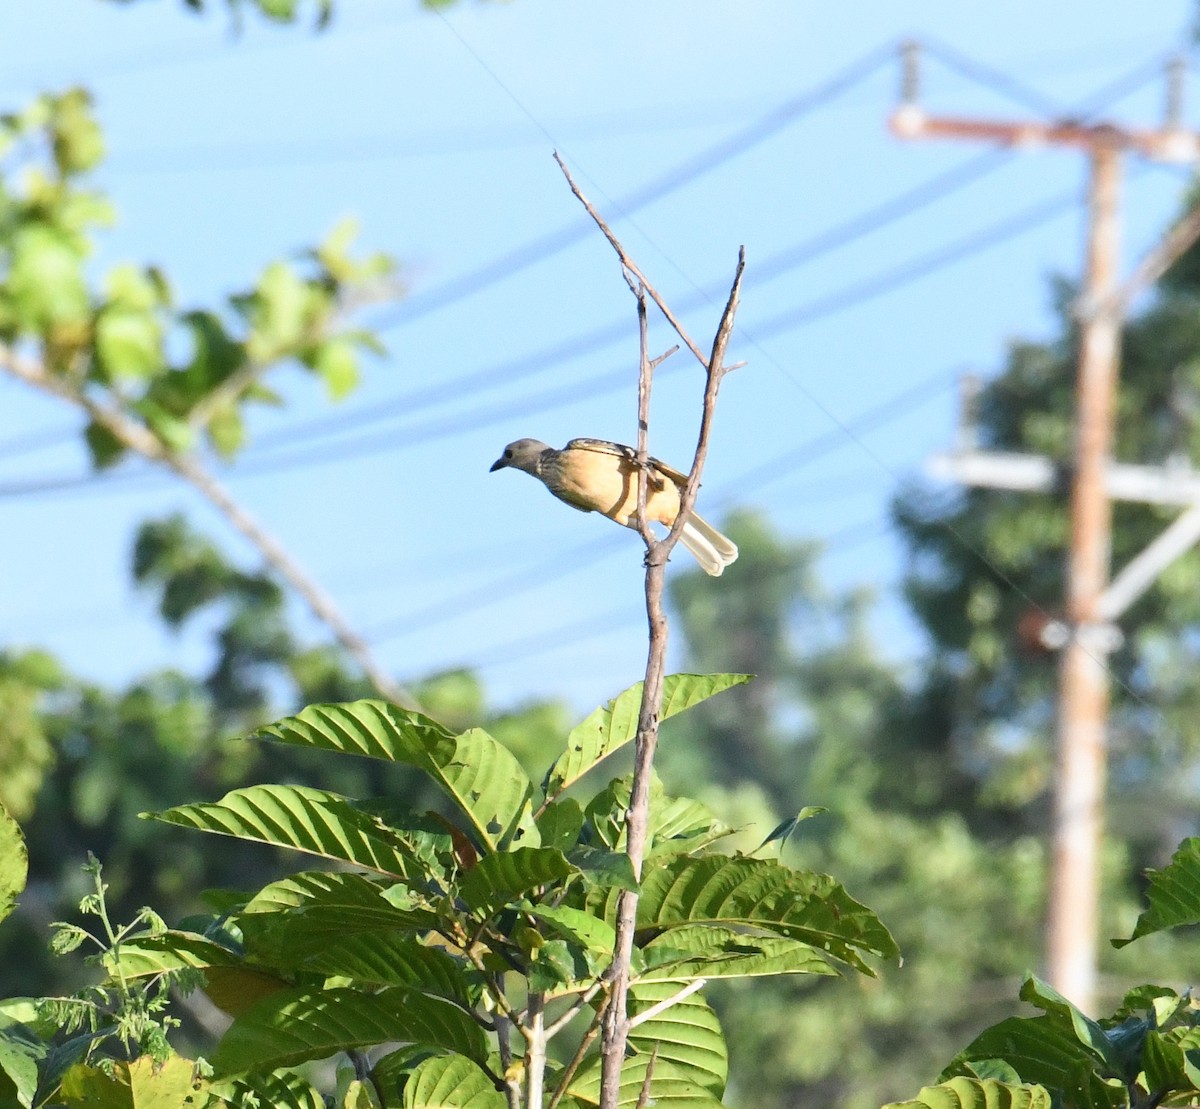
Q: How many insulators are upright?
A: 3